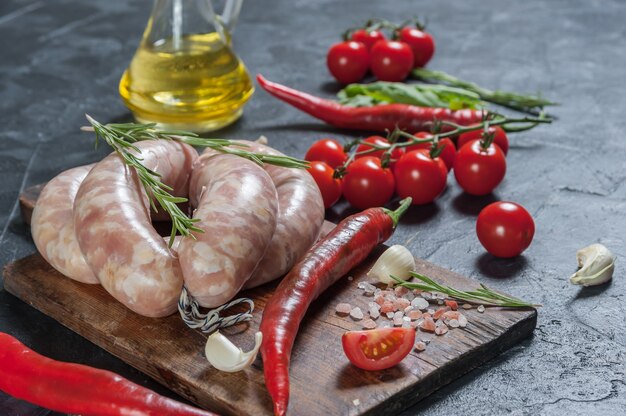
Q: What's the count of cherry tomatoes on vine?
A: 12